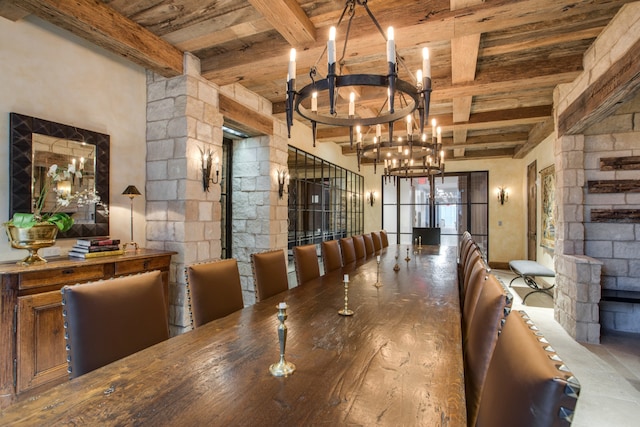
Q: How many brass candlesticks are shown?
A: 7